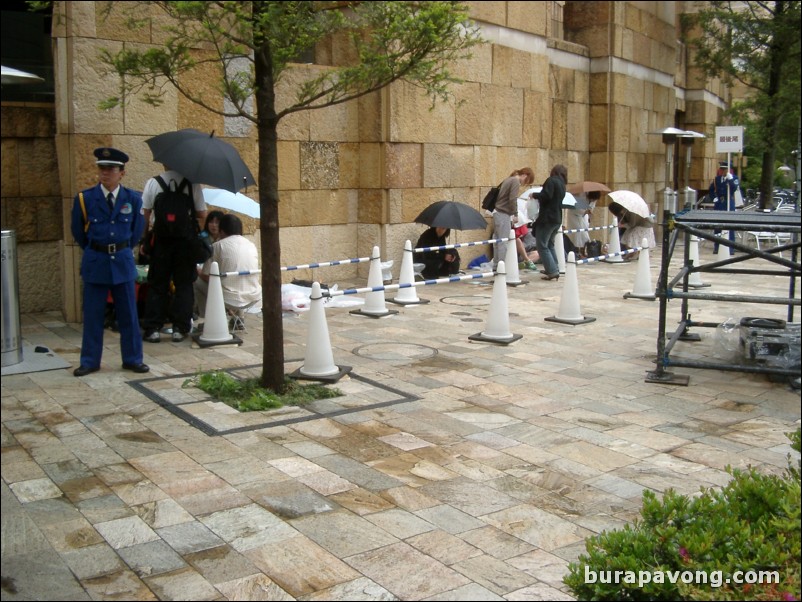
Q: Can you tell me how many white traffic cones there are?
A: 12